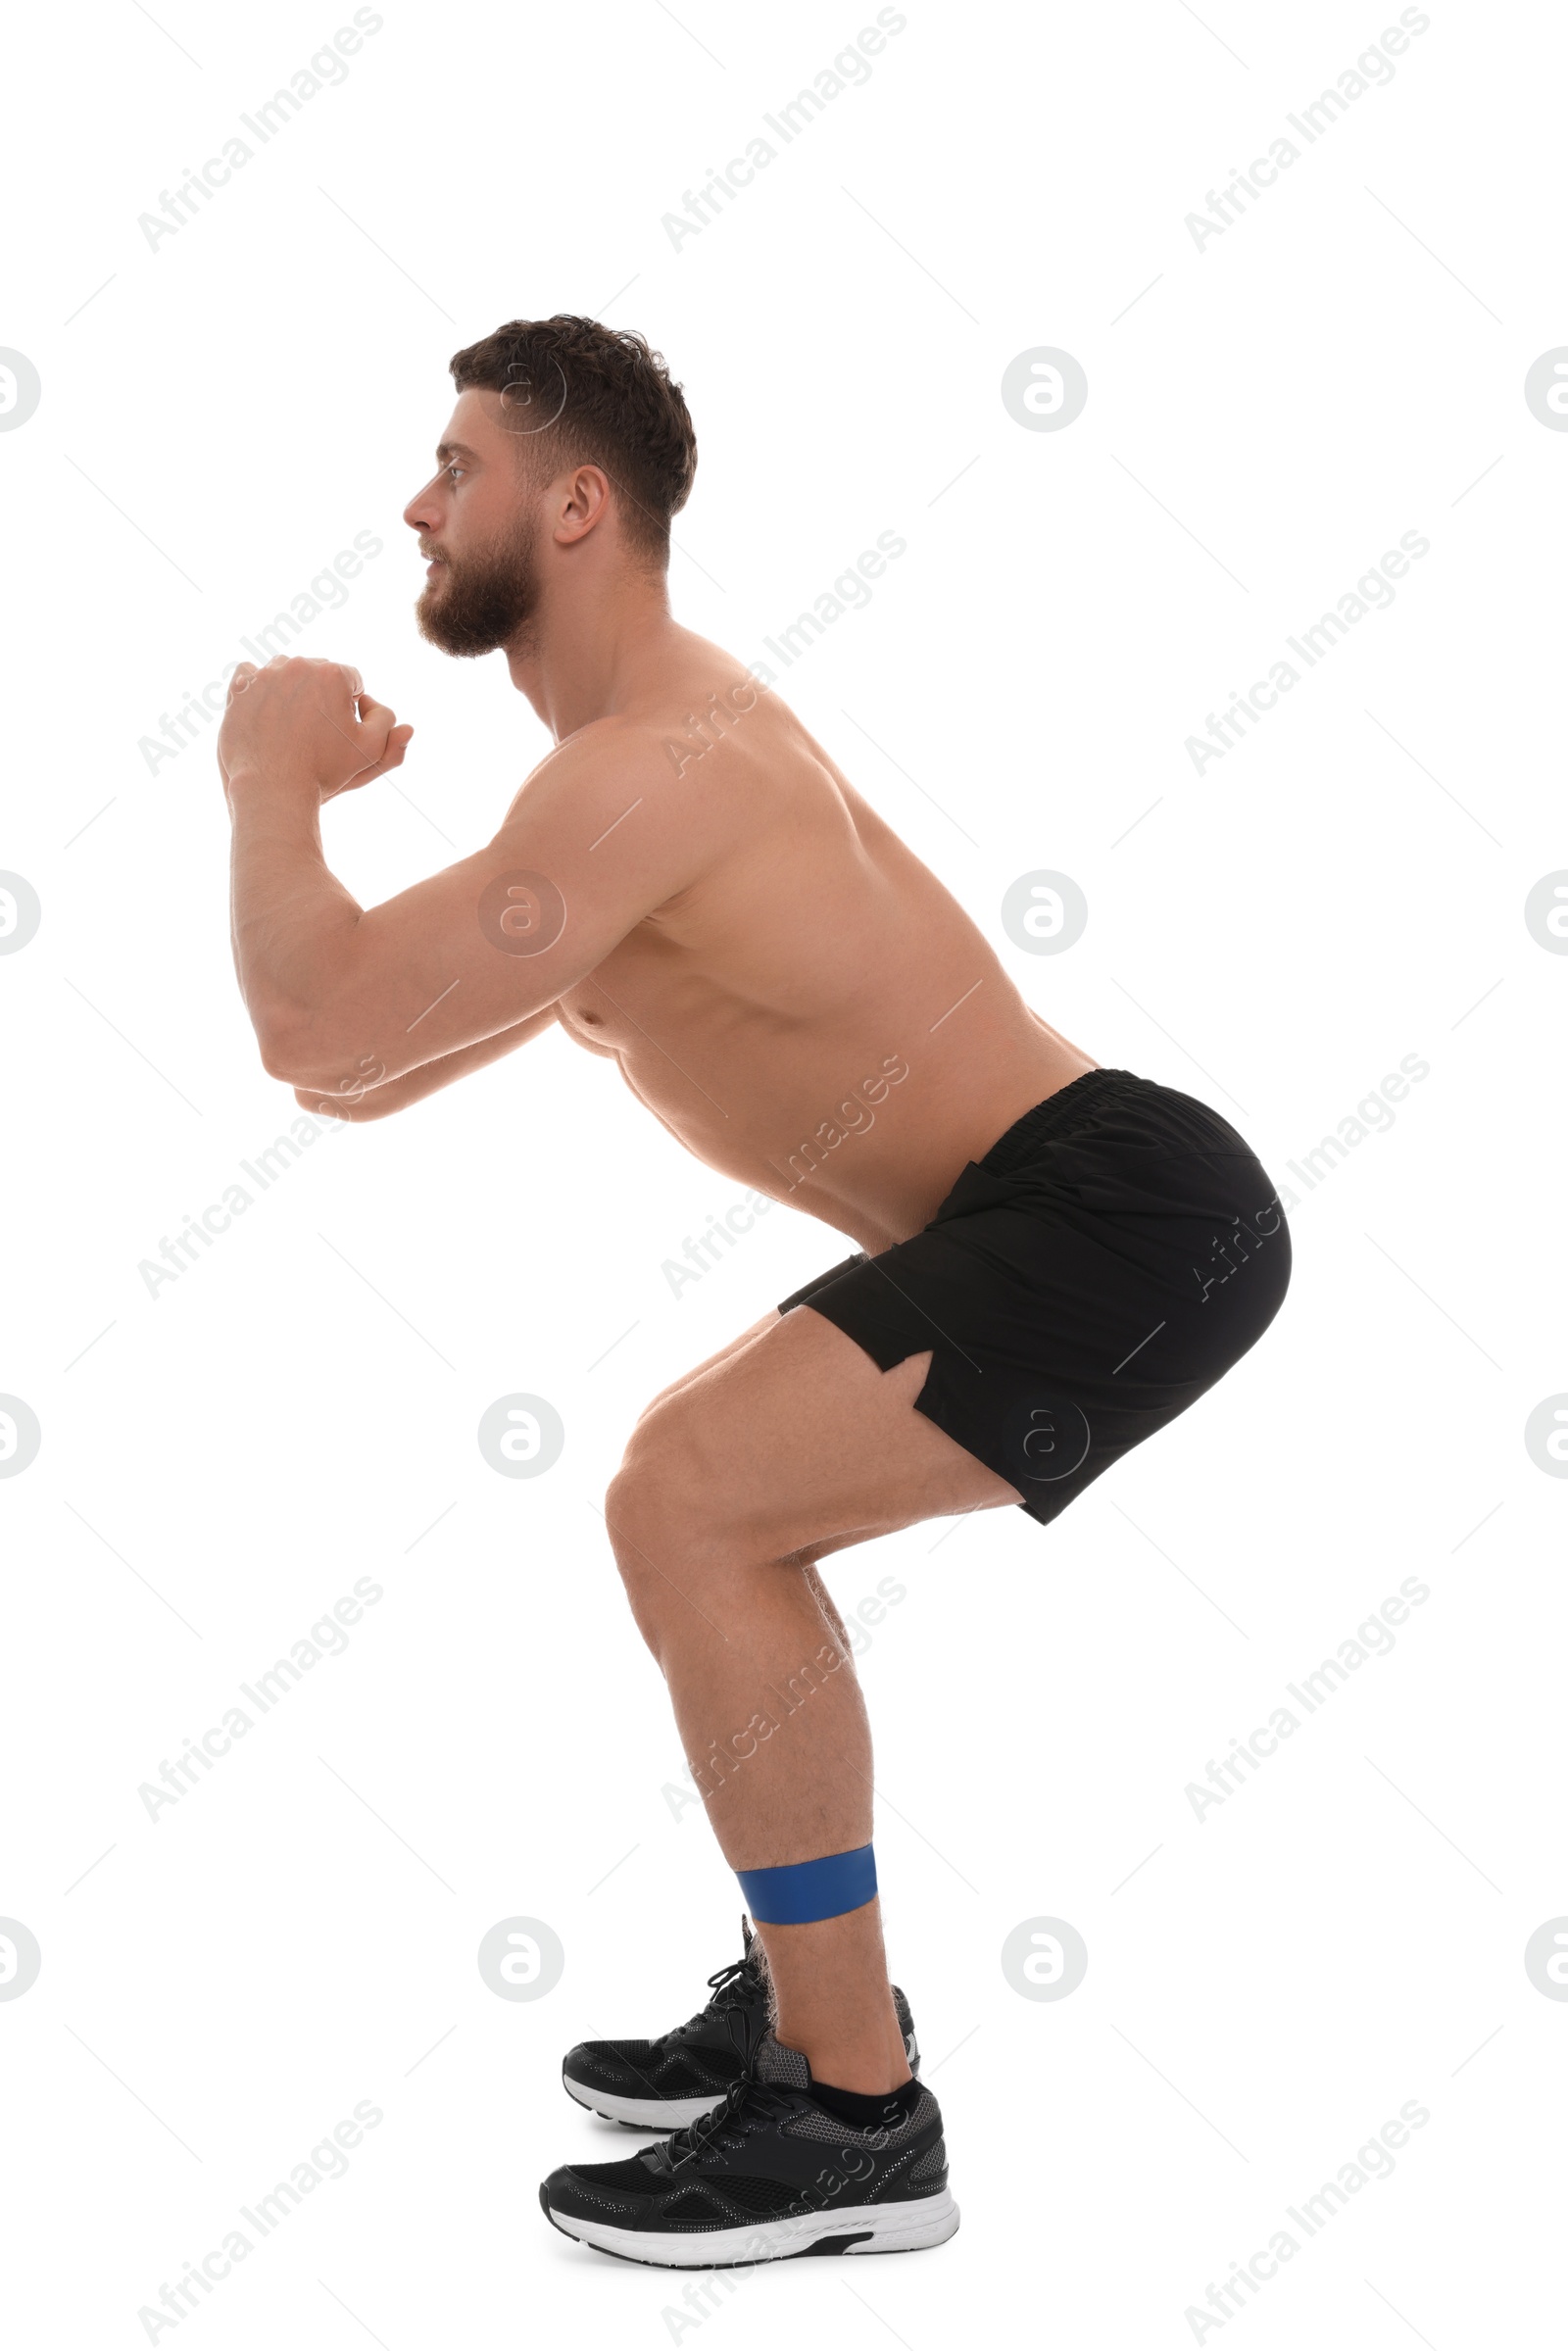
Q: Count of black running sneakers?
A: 2